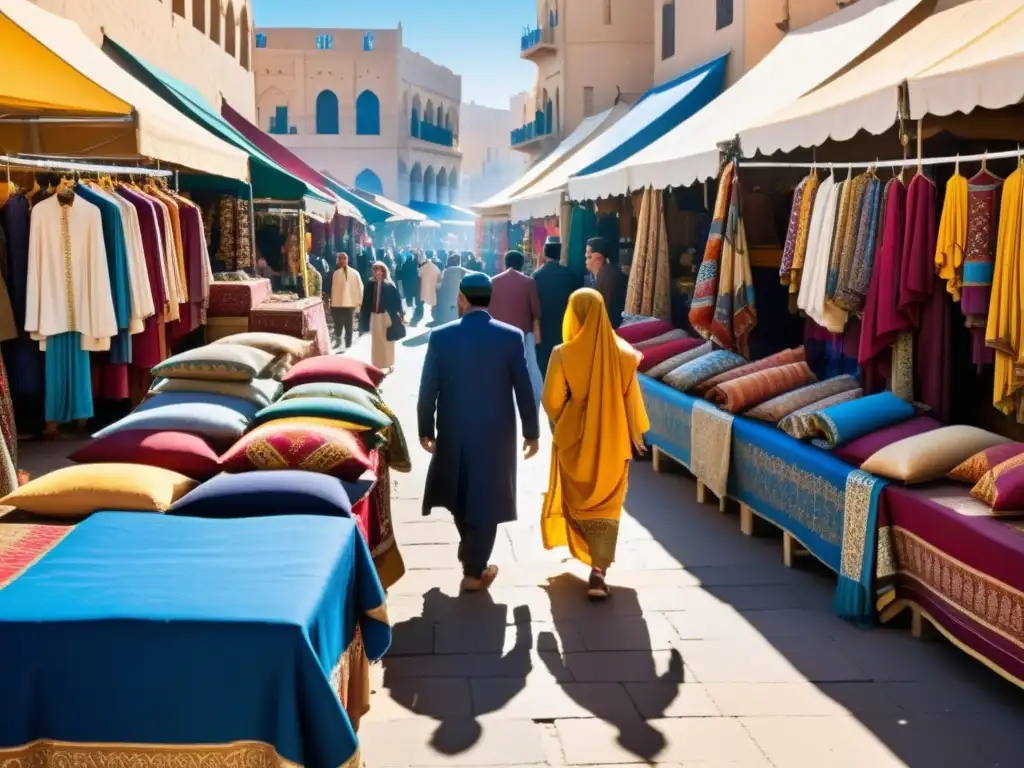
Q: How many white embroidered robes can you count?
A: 1